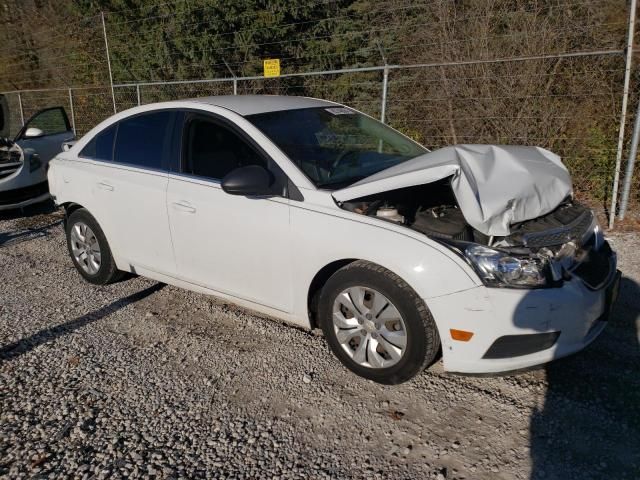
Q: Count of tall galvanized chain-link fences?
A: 1